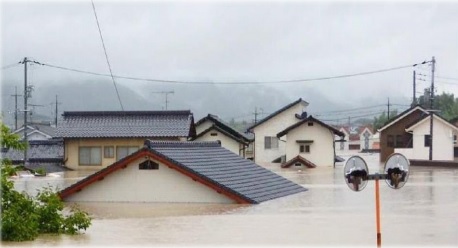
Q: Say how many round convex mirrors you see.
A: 2